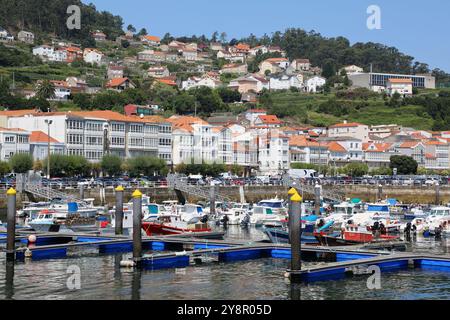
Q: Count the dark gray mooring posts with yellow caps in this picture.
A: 5